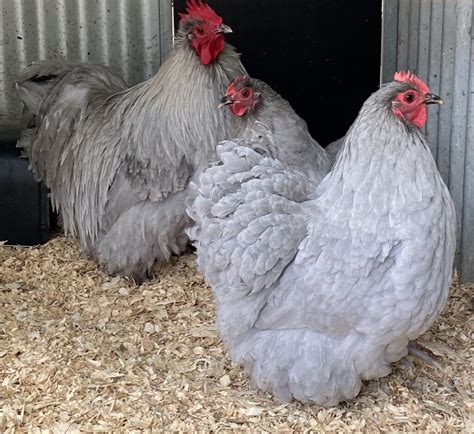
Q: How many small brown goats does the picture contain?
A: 0